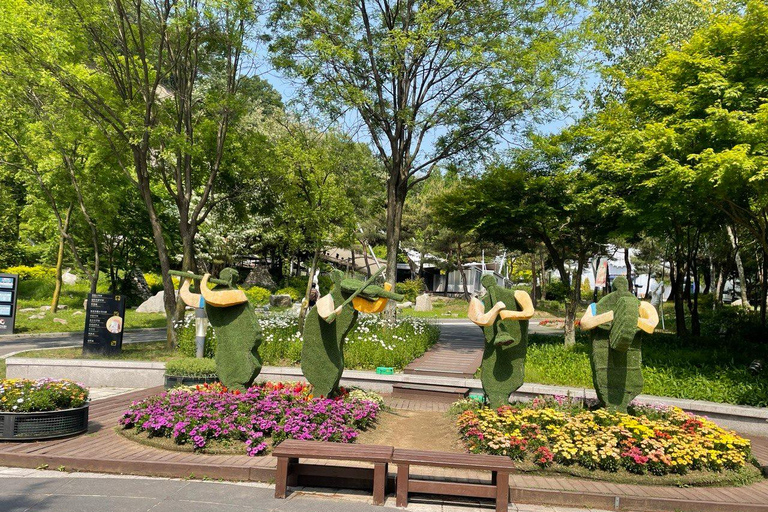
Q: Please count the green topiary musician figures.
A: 4